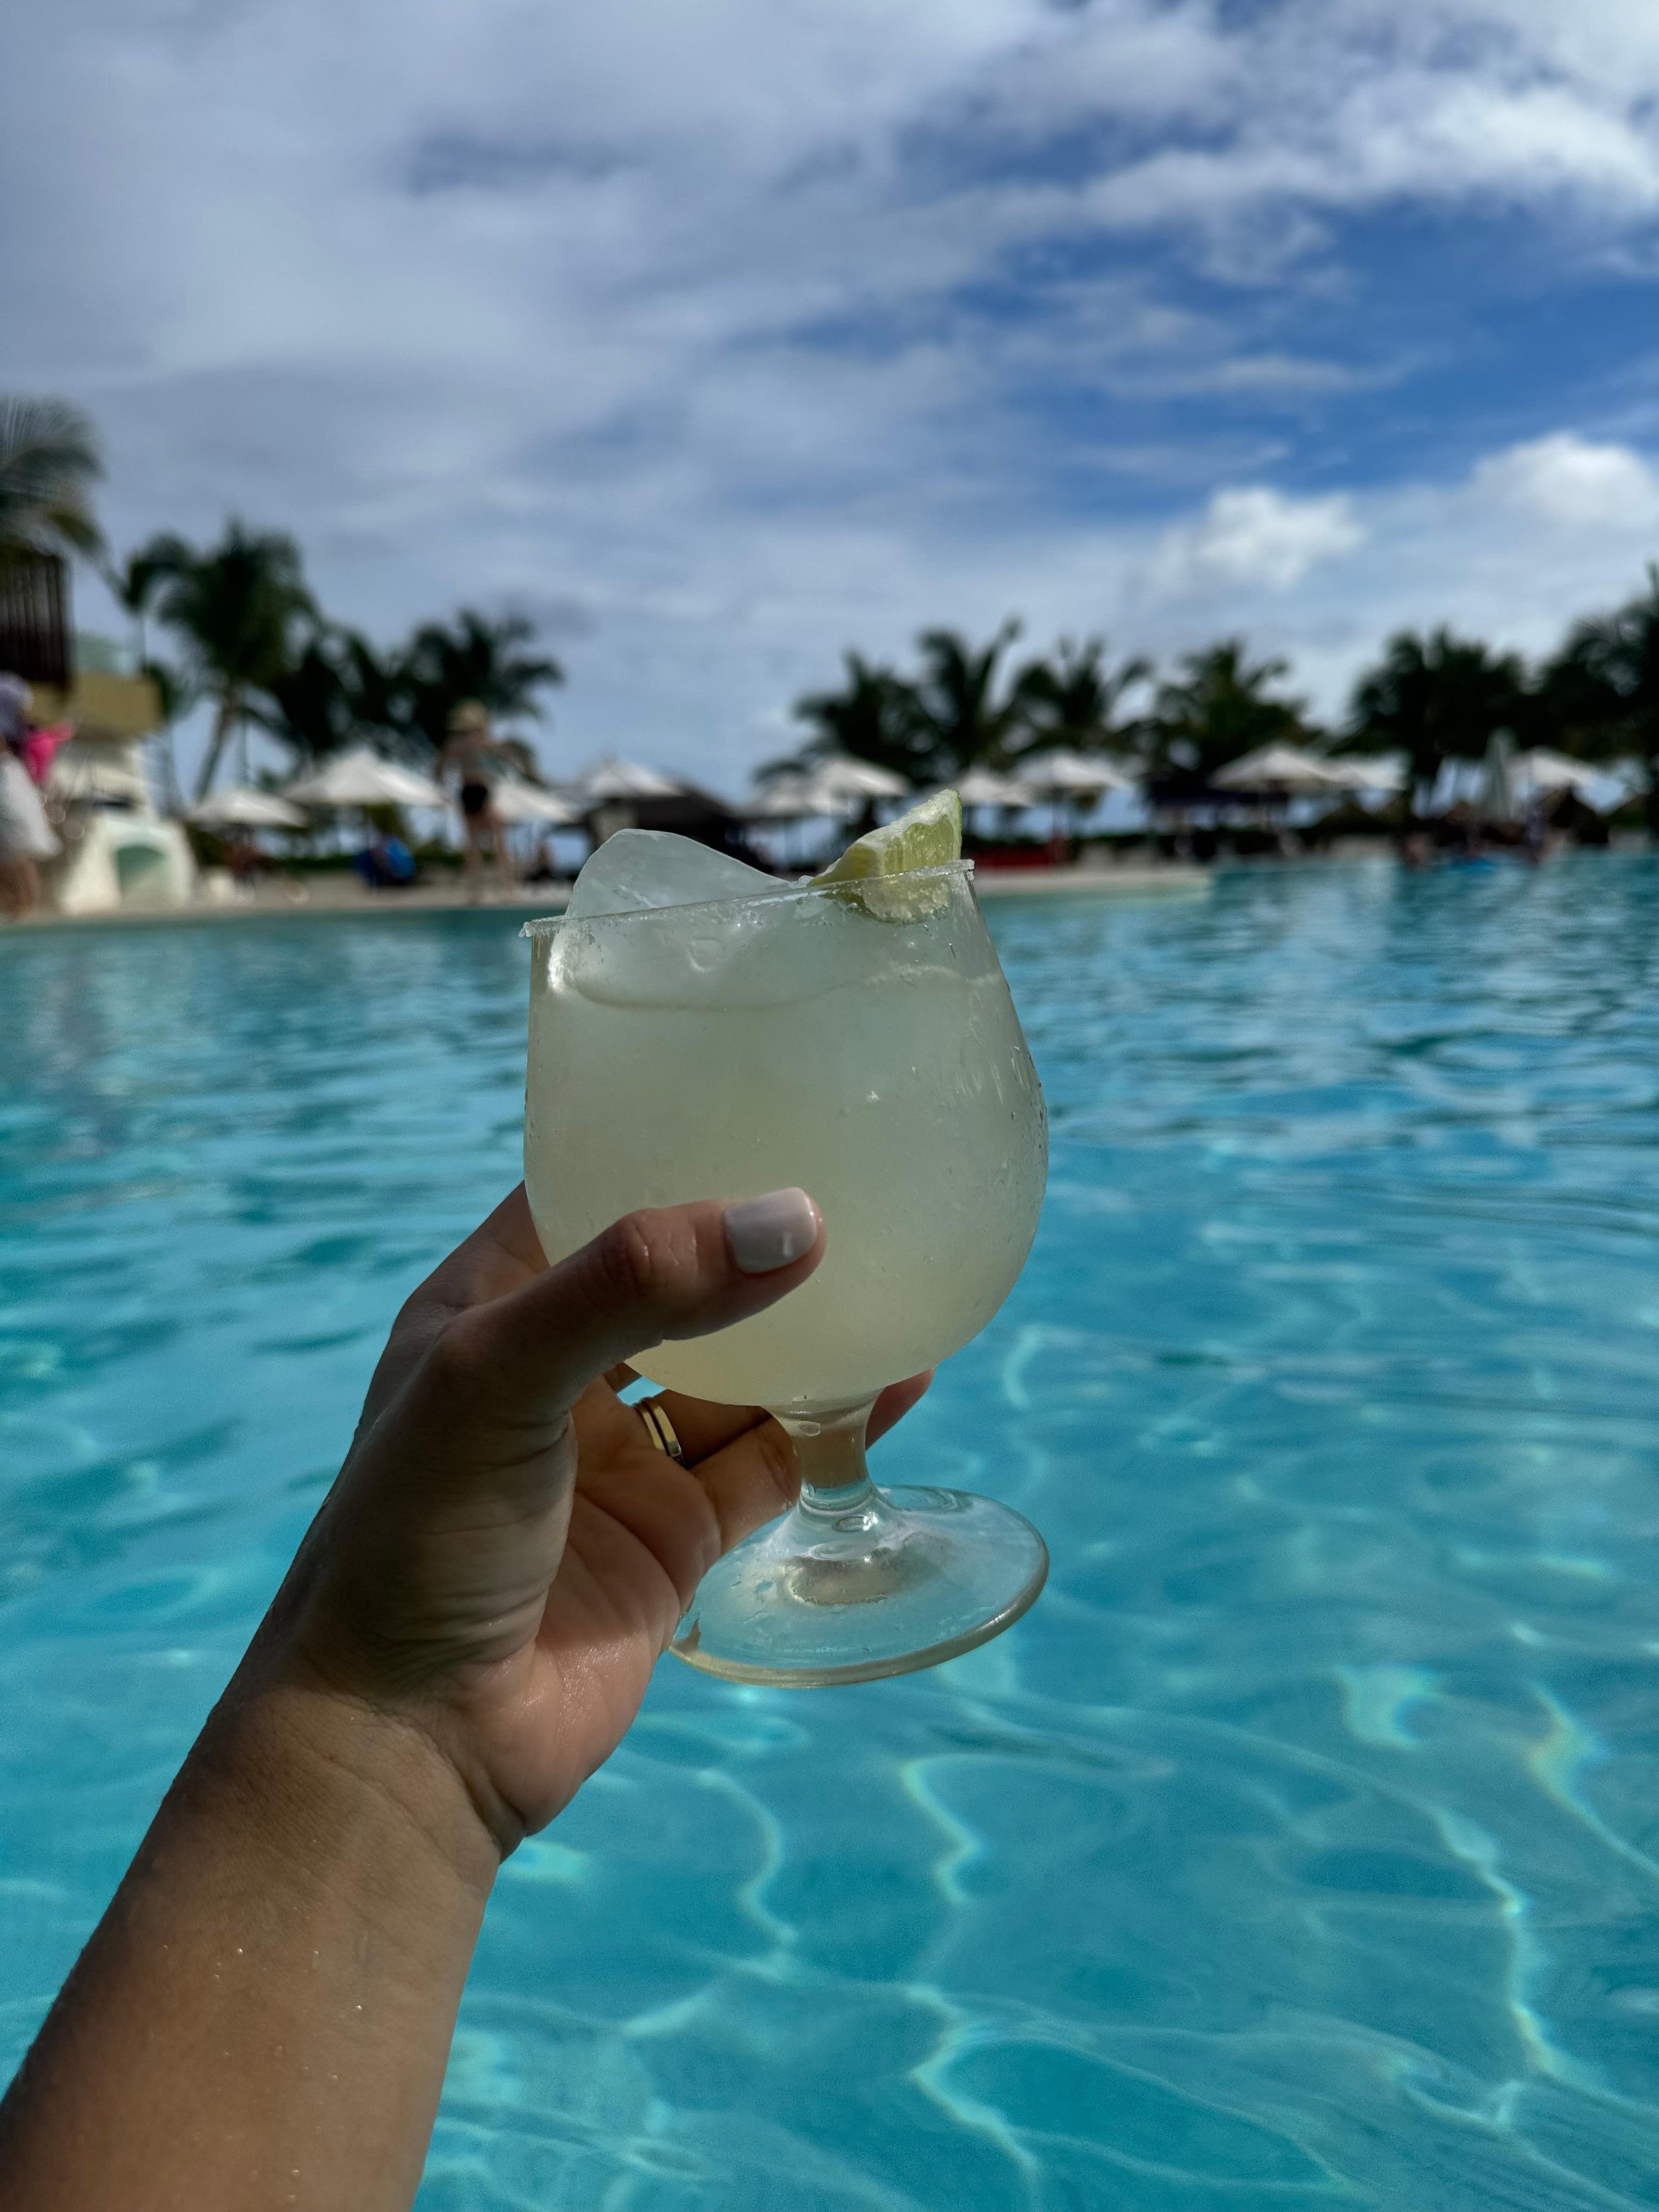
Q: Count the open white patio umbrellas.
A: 11